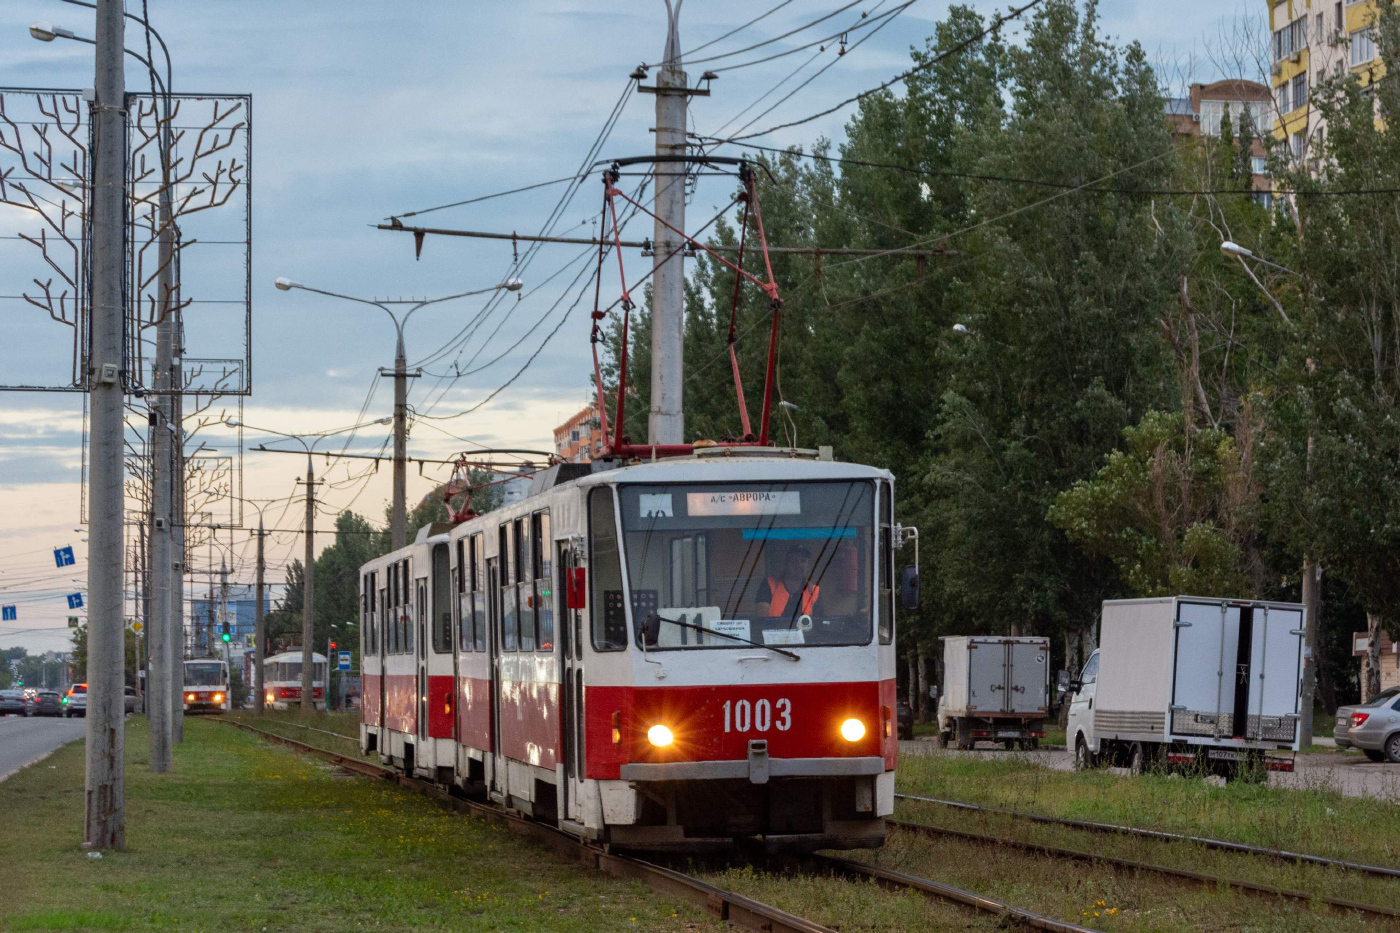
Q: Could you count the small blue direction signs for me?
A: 3